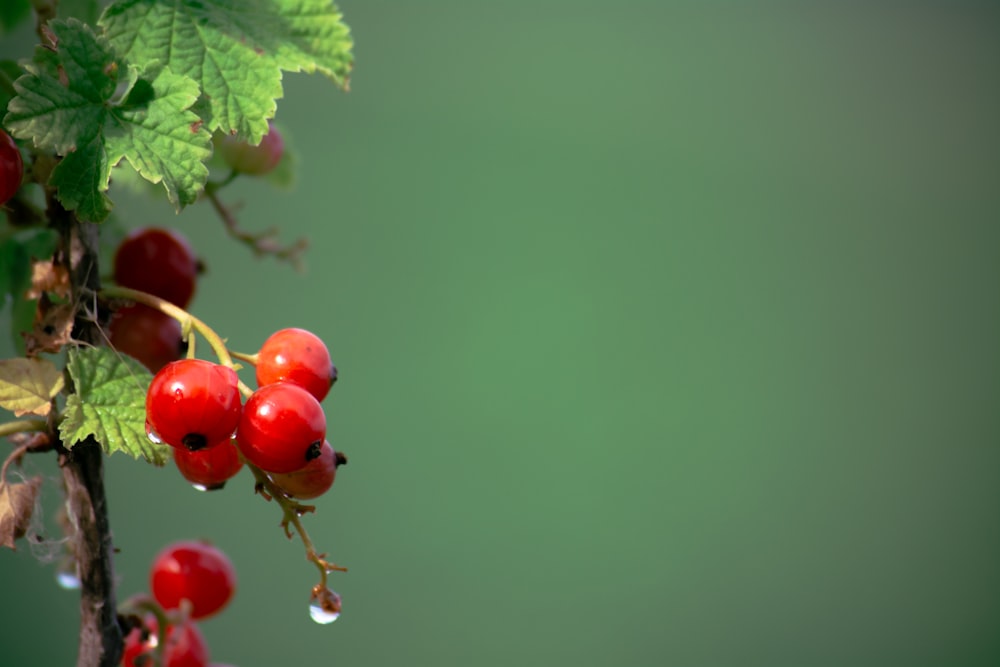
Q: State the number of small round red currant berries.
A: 12